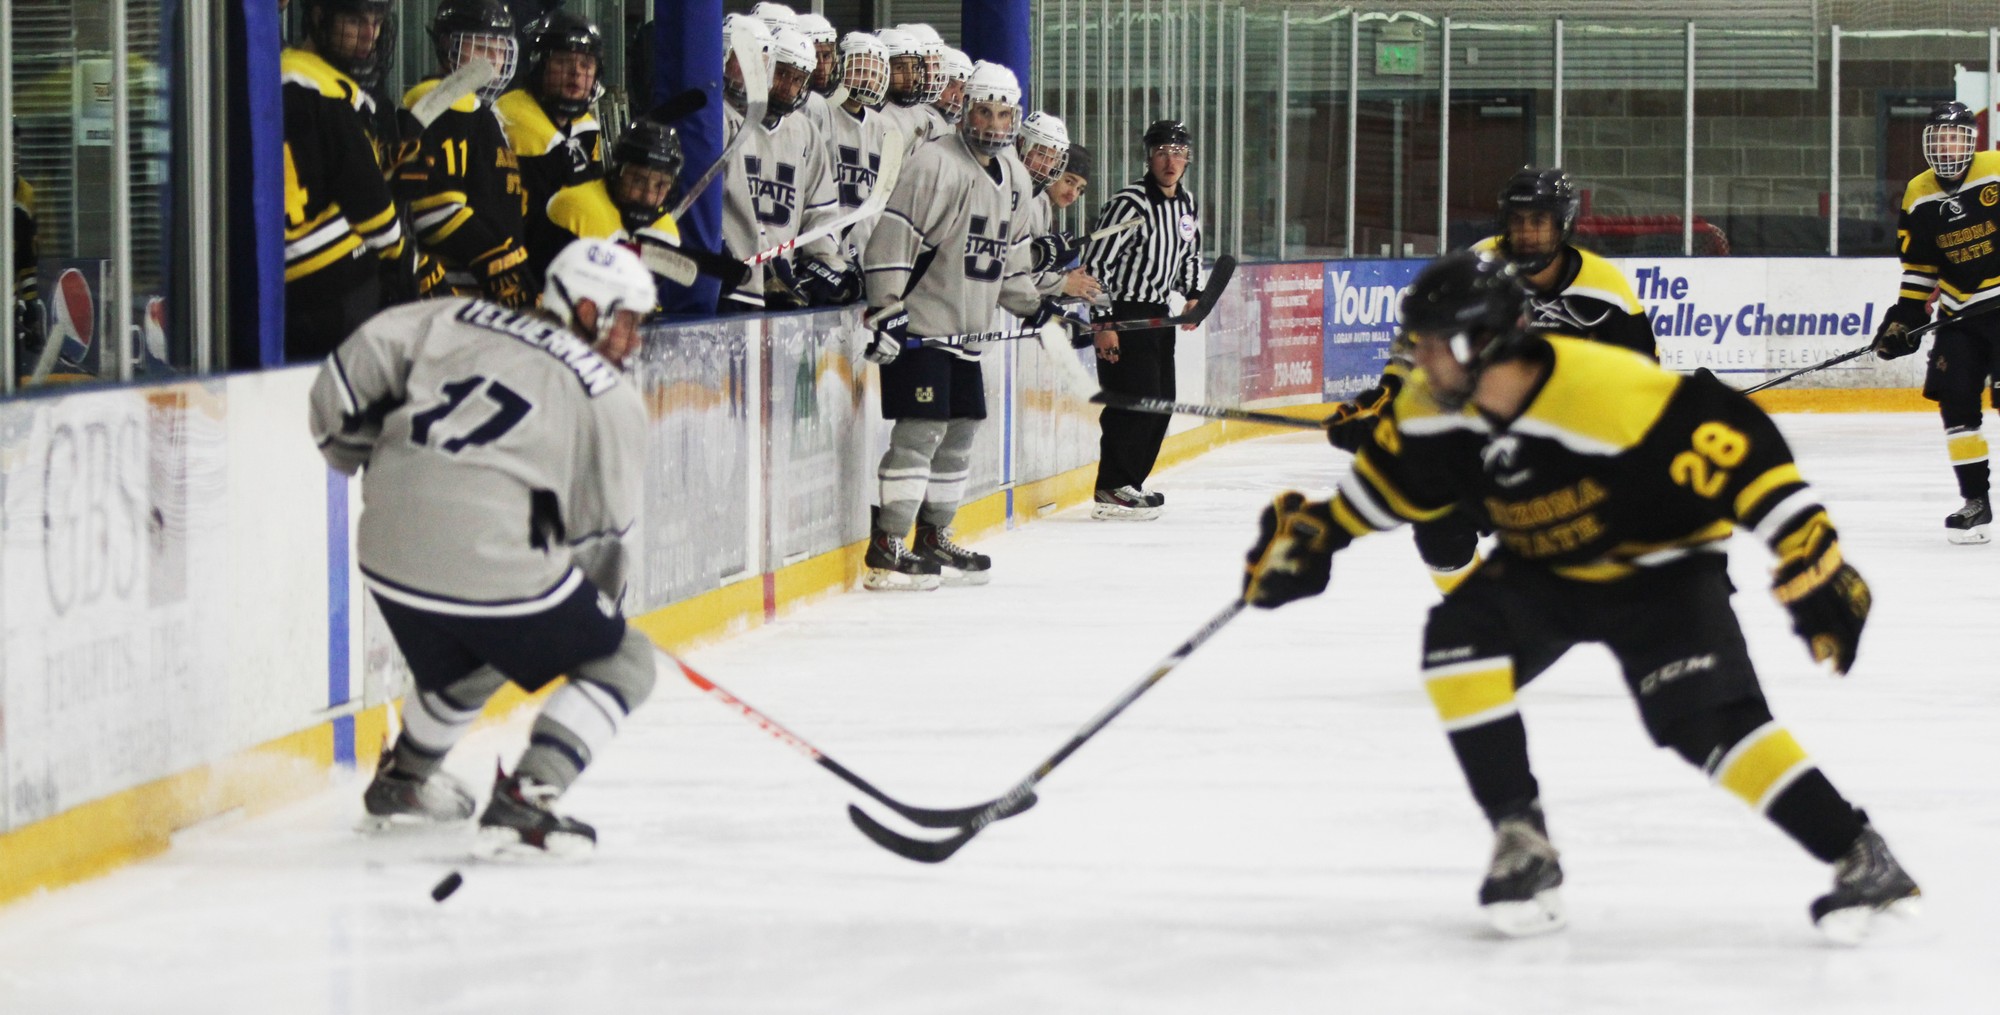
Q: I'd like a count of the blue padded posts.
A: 3